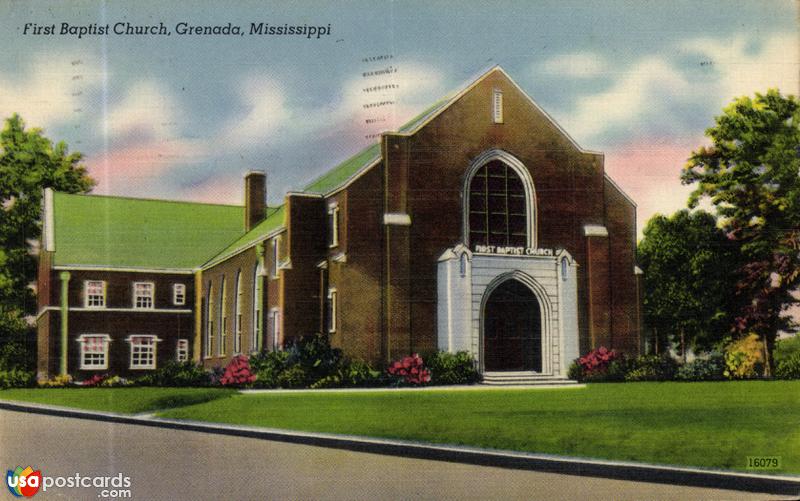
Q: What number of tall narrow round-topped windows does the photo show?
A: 4